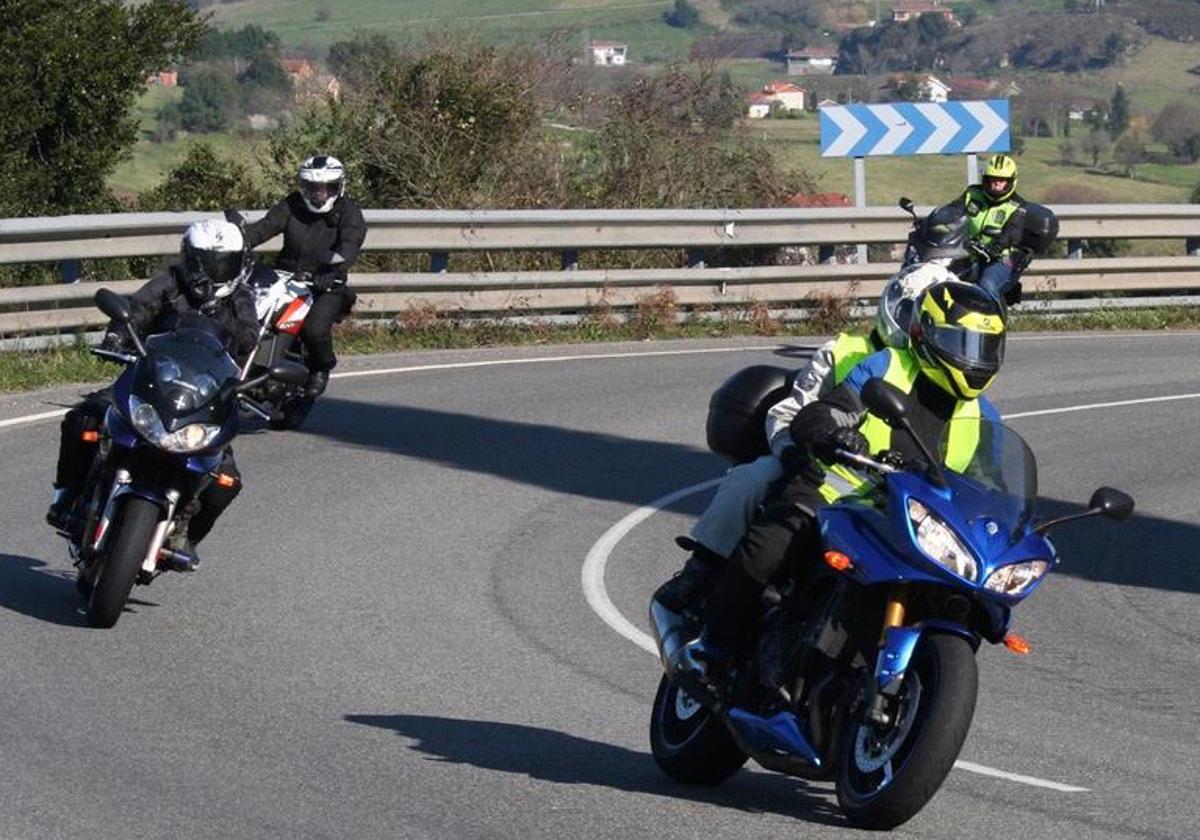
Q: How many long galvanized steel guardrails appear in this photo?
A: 2